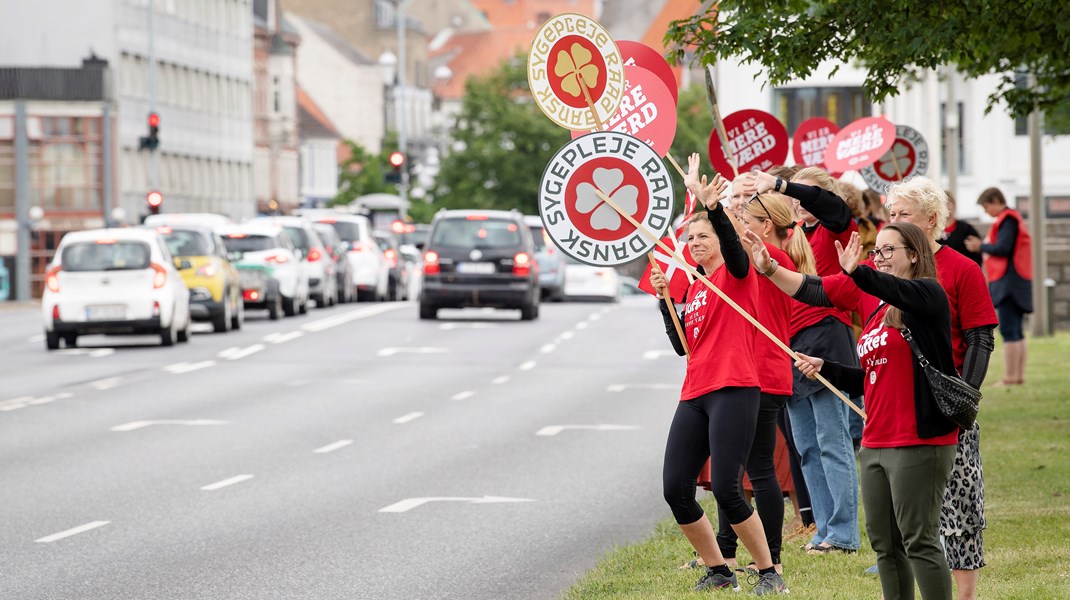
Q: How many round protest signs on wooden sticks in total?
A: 8